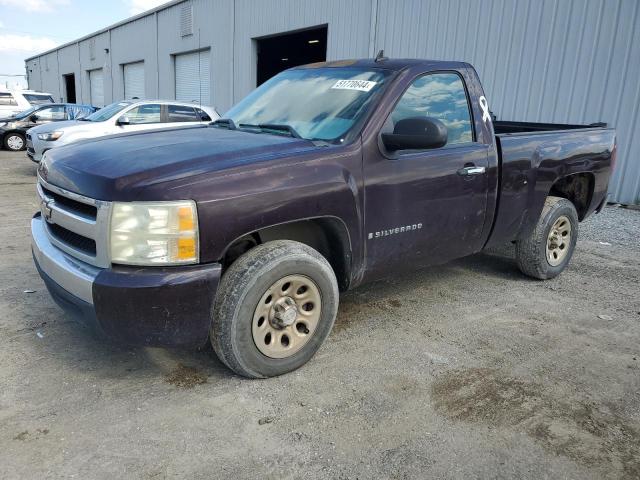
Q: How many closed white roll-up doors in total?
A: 3